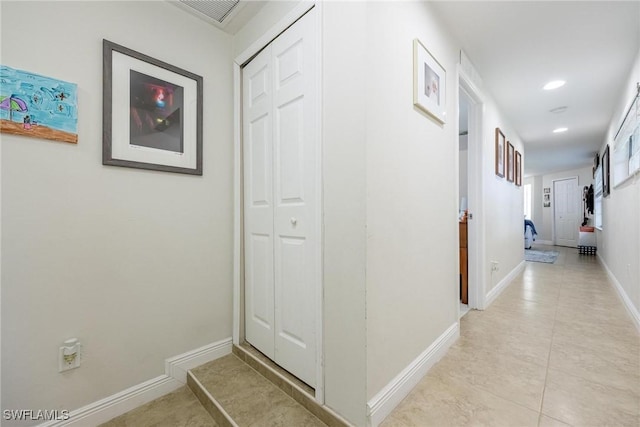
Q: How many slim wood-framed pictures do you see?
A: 3